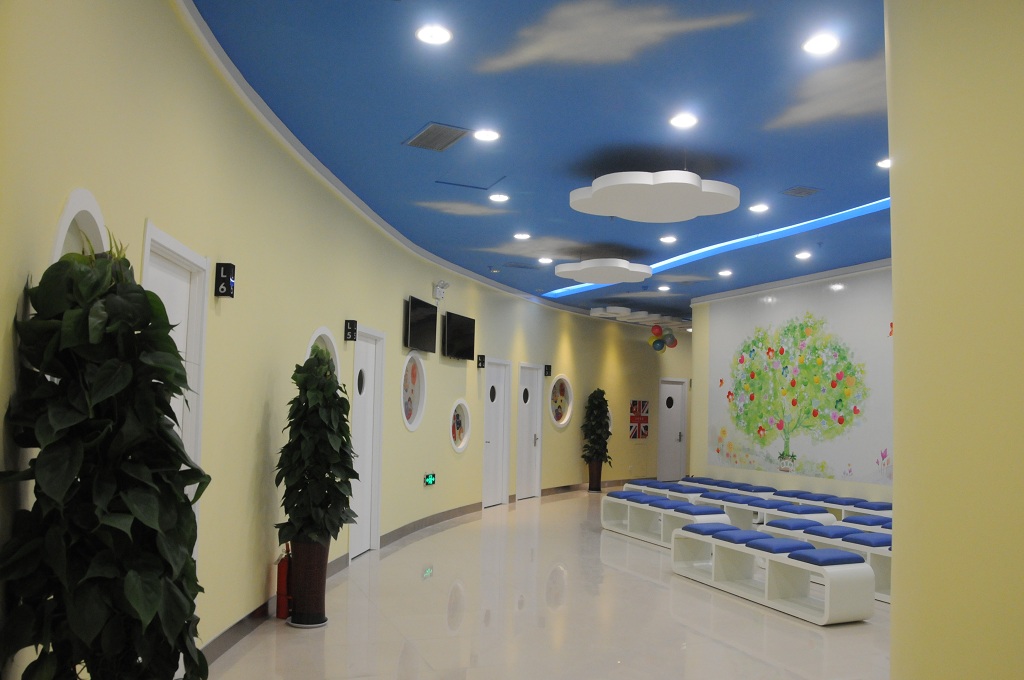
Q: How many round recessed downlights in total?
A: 13